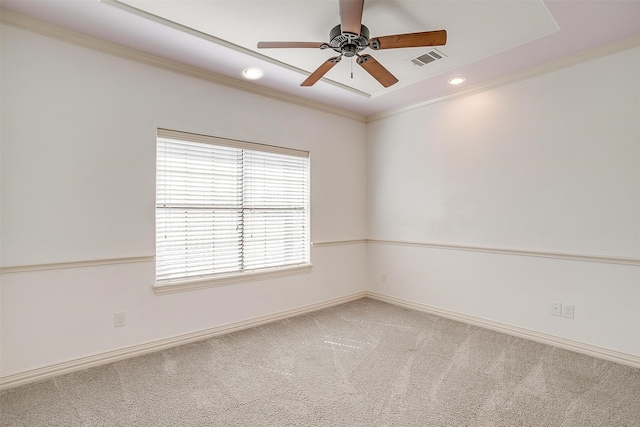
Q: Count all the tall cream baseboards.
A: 2